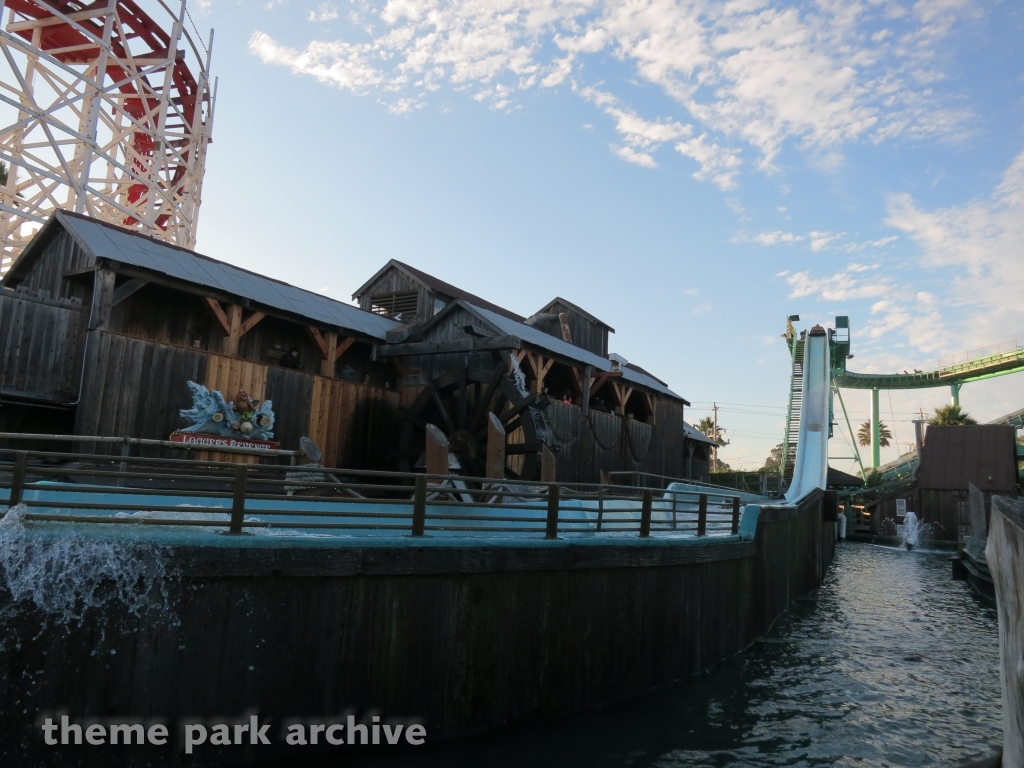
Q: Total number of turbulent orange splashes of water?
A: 0